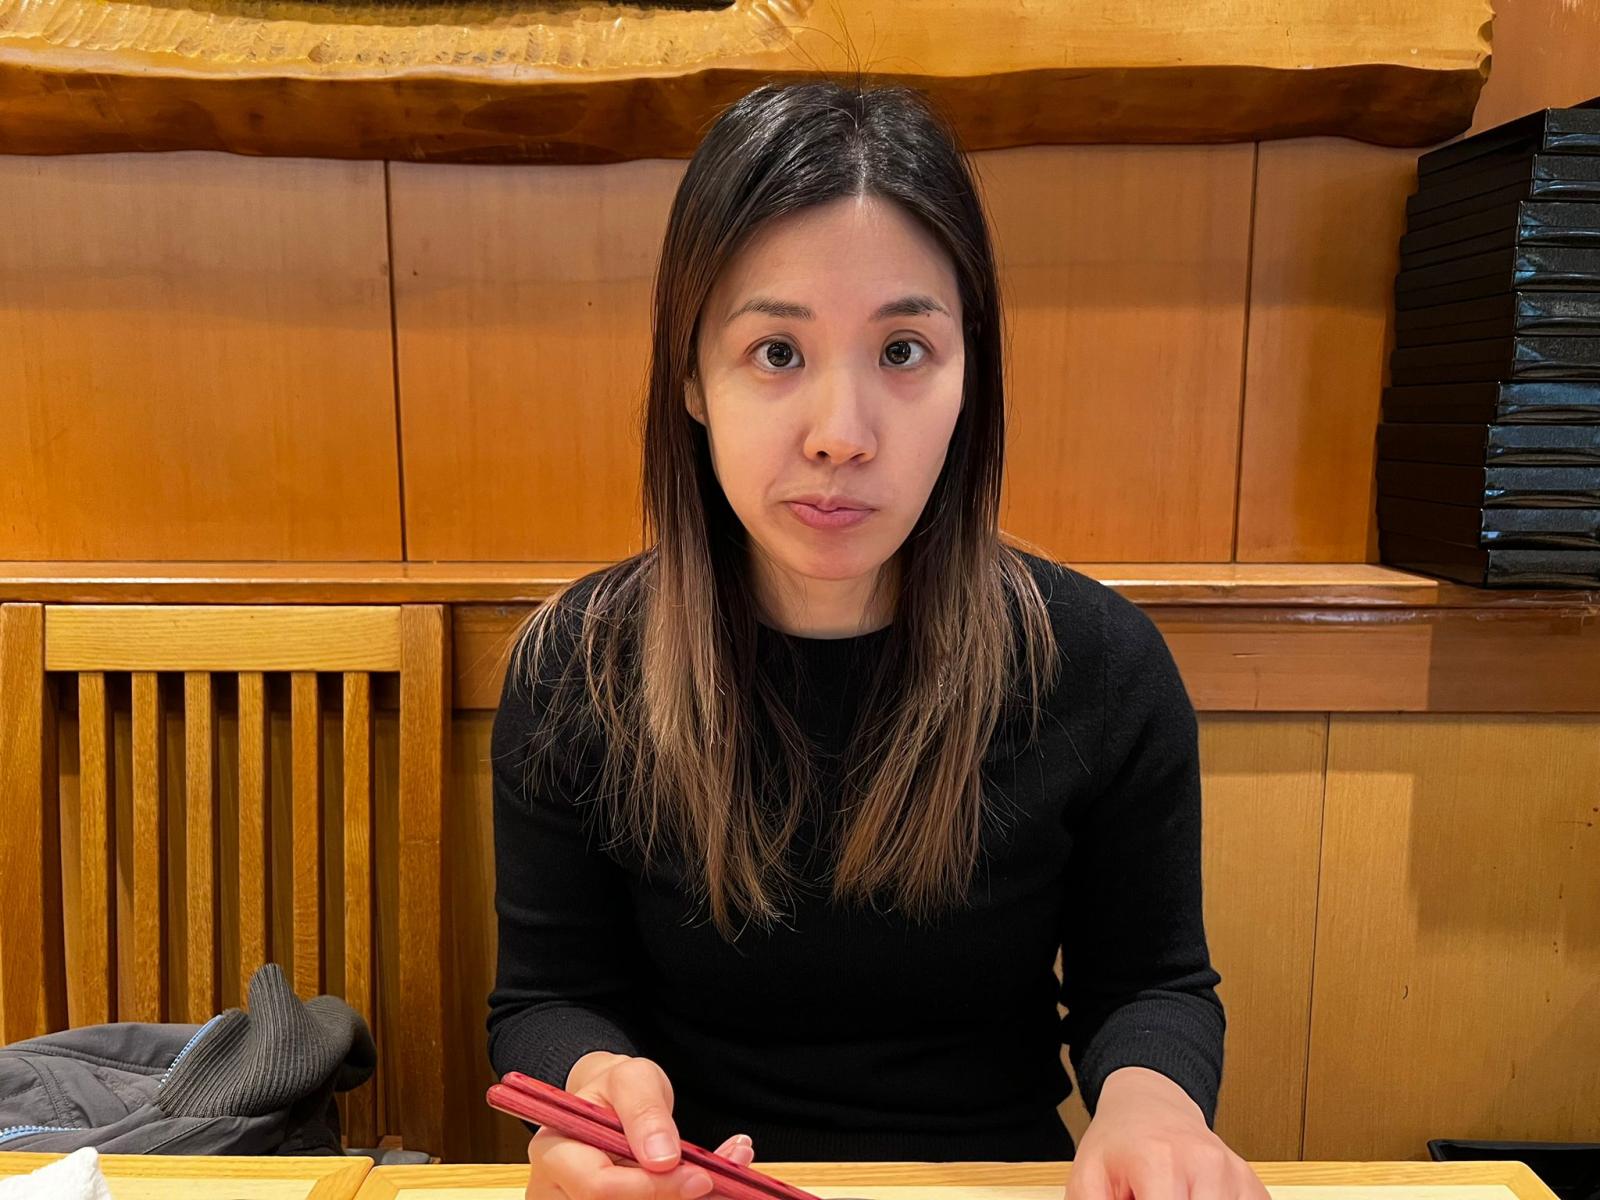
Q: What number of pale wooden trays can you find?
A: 2